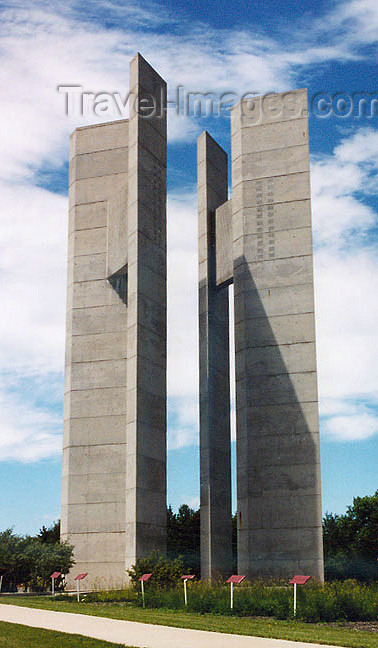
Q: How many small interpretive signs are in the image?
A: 6